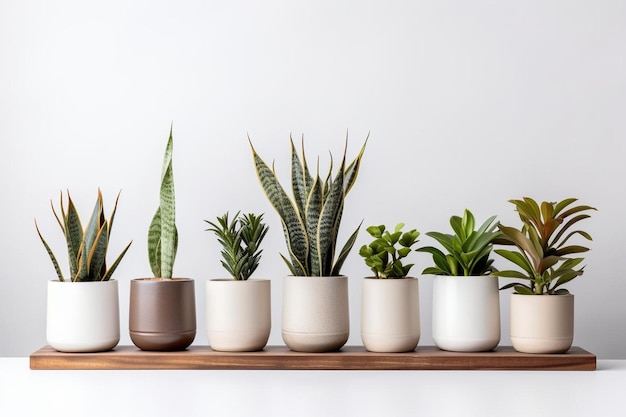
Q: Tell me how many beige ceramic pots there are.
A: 4